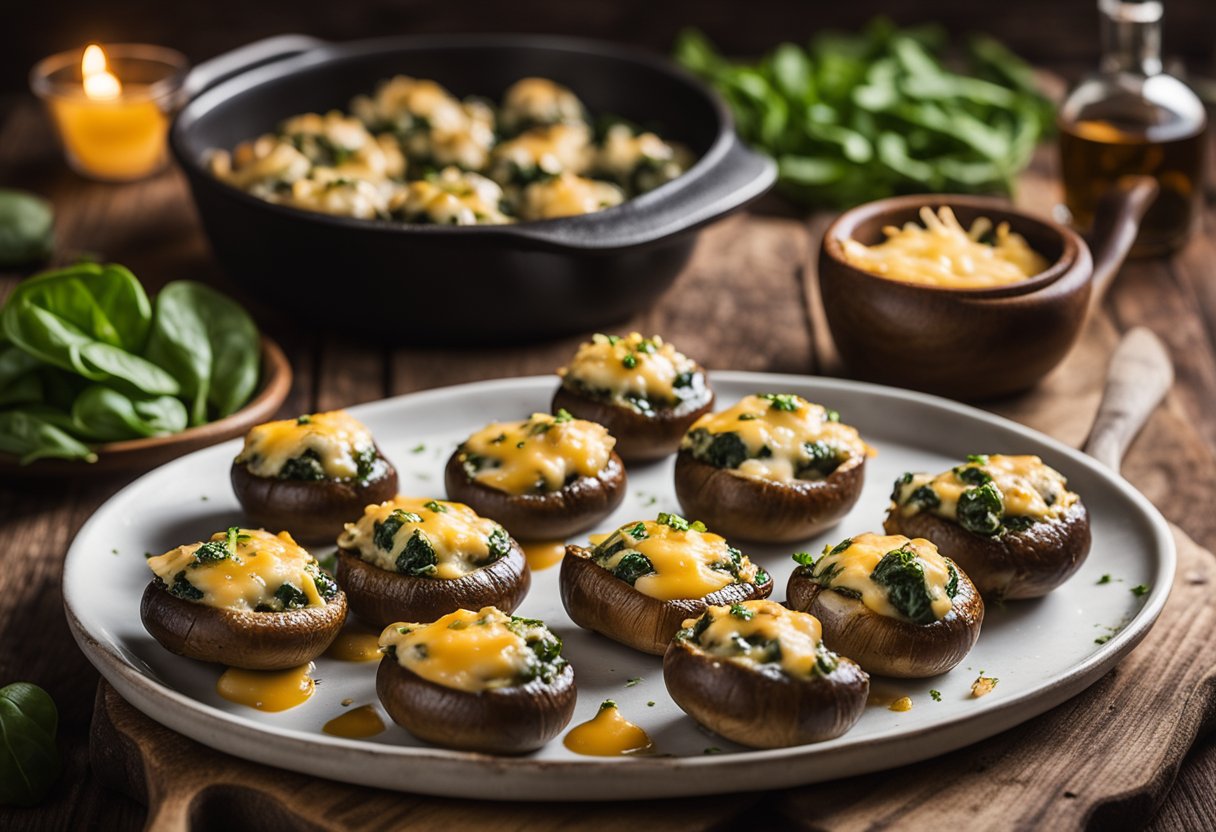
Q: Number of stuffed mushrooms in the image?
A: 11